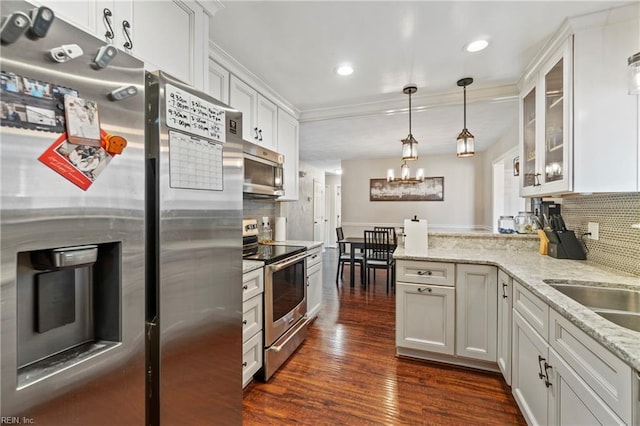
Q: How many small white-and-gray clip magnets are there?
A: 5